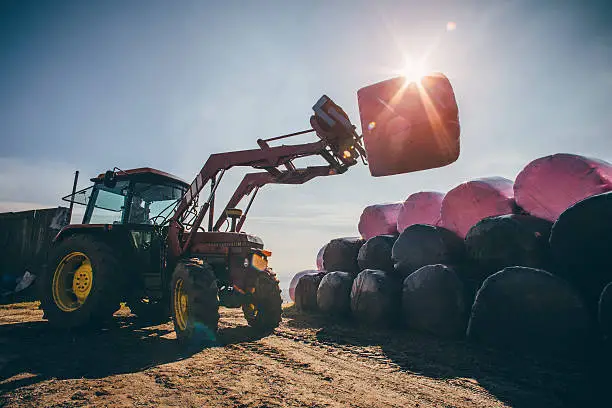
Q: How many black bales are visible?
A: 11